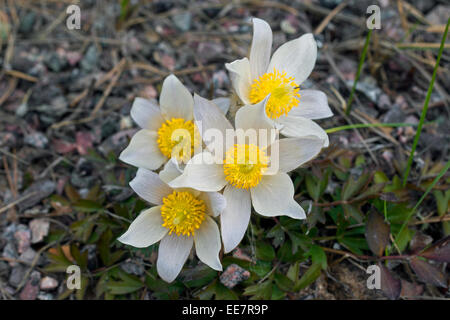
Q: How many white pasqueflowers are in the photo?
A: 4